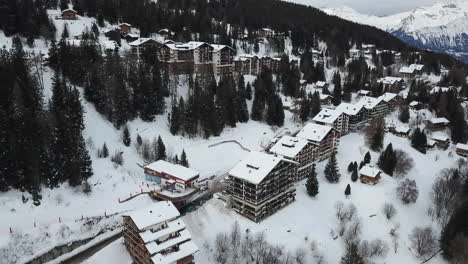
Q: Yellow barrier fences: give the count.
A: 0